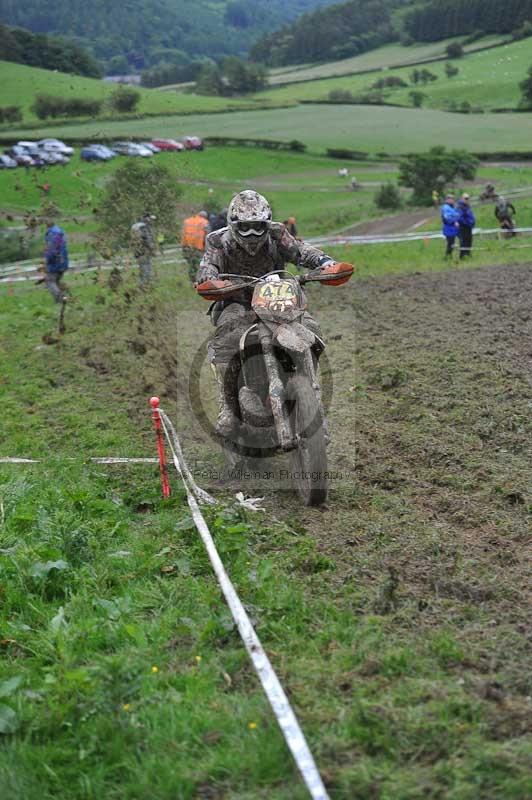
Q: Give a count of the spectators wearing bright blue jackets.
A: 3